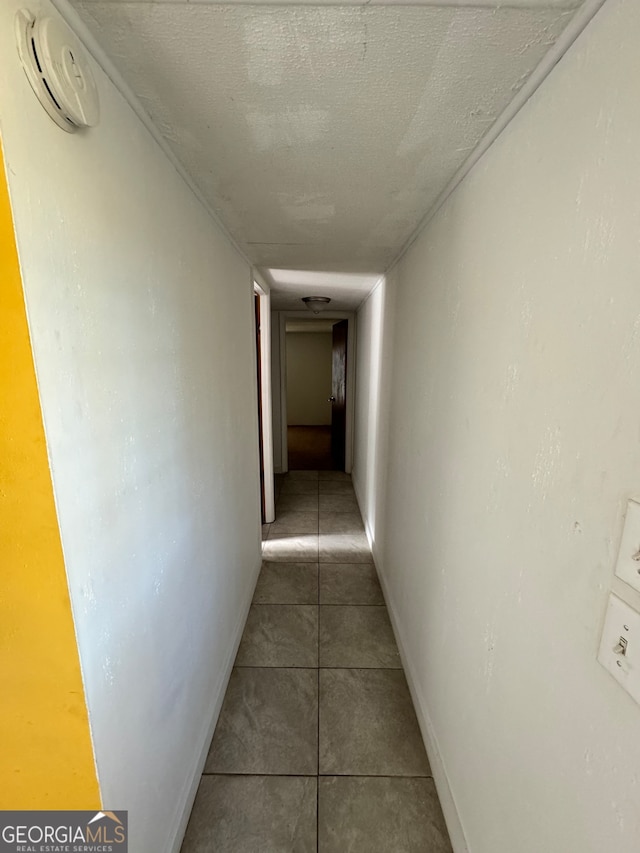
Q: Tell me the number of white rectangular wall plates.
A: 2